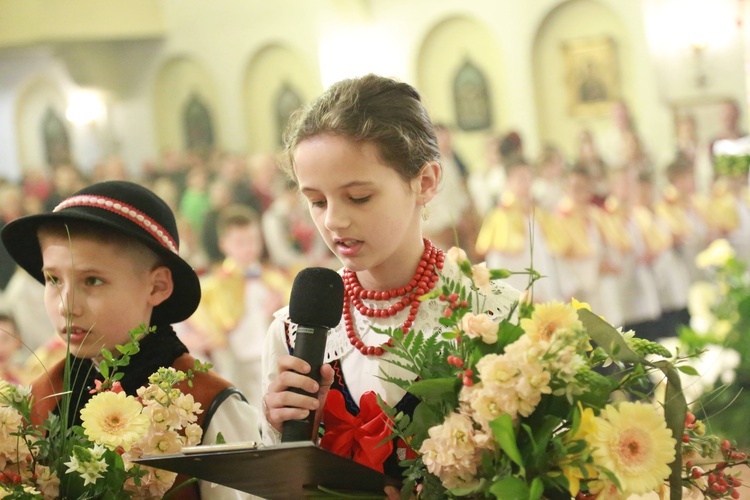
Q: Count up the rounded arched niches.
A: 5